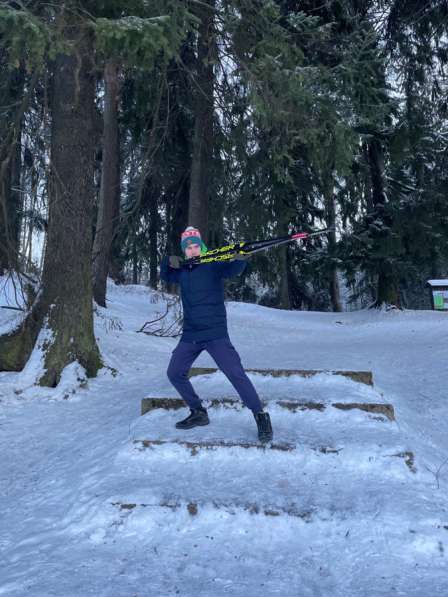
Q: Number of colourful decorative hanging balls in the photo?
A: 0